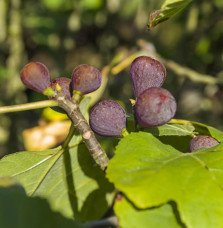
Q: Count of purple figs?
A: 7